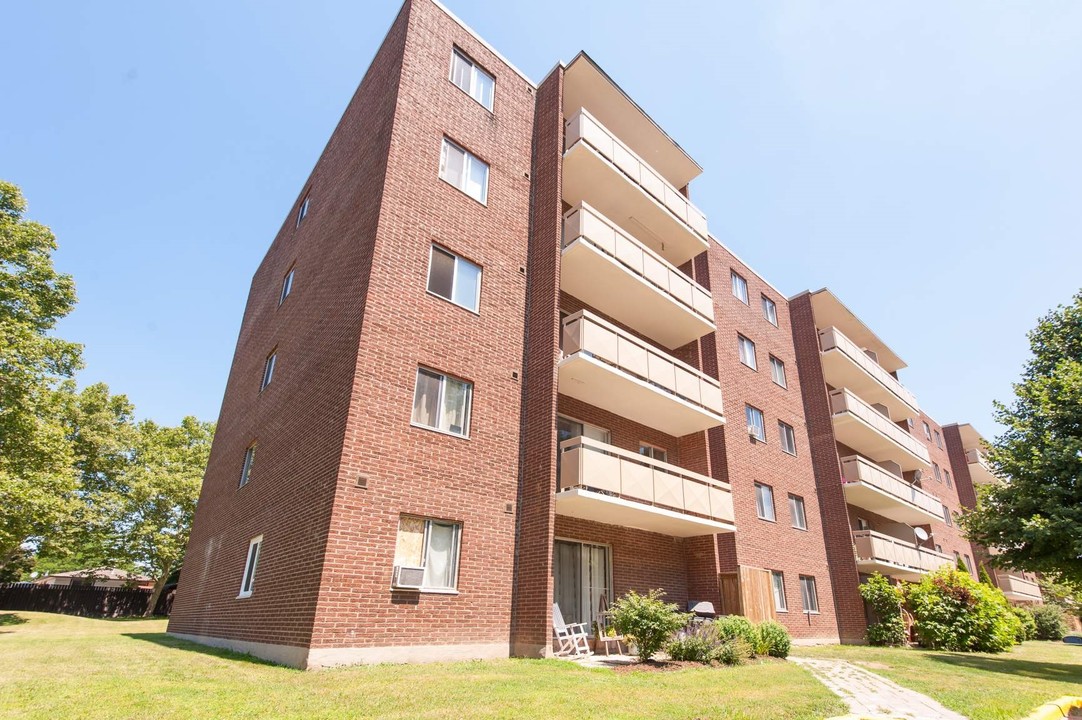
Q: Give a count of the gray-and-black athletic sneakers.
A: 0